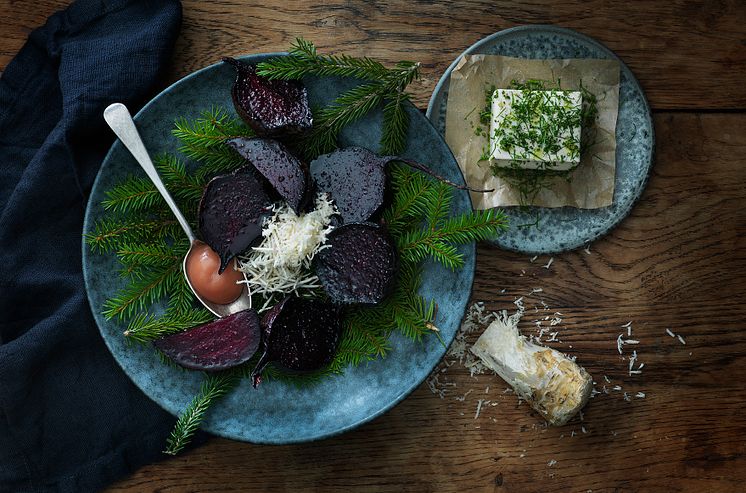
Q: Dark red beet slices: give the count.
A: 7